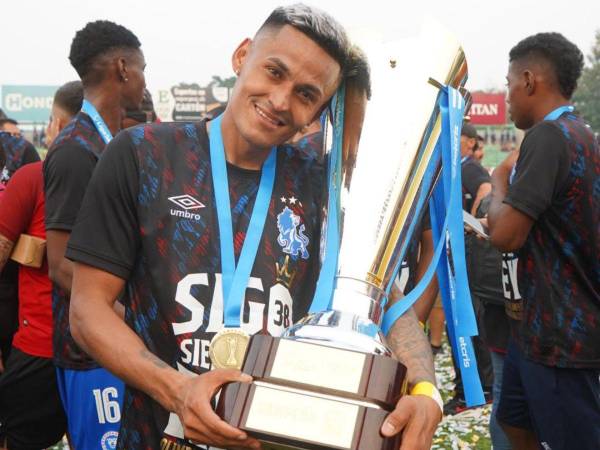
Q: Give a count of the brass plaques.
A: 2